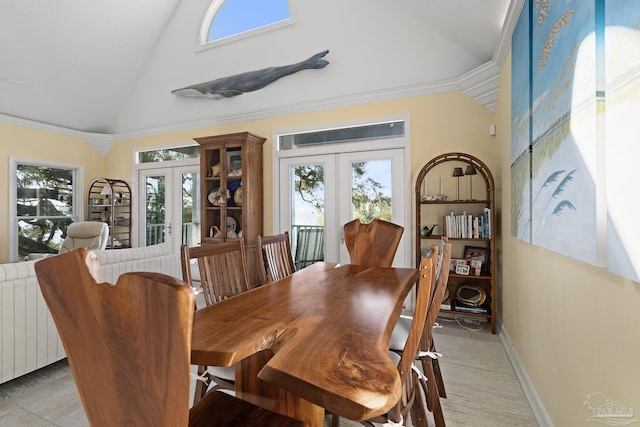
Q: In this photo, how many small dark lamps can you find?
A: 2